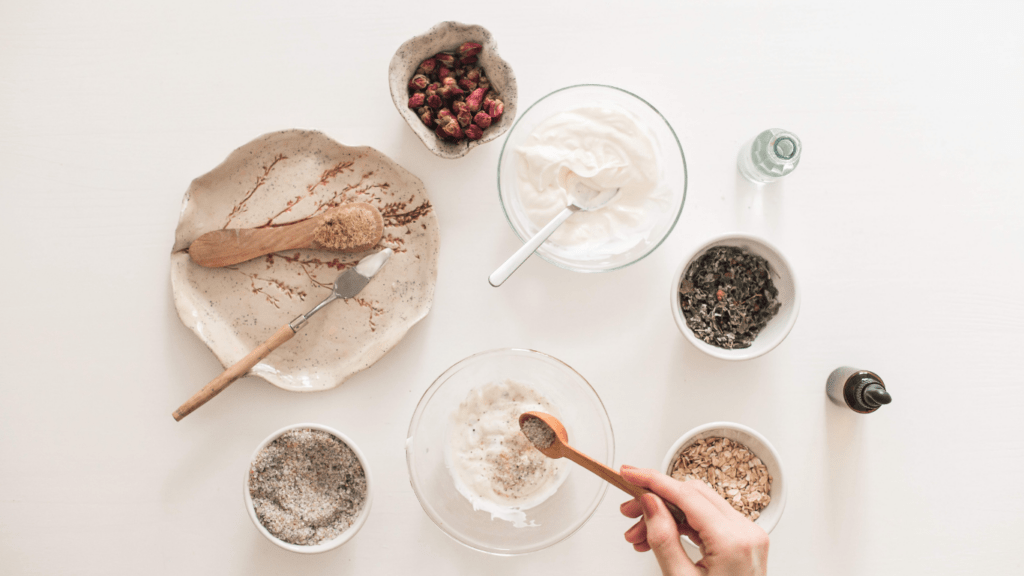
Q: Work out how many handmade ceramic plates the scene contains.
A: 1